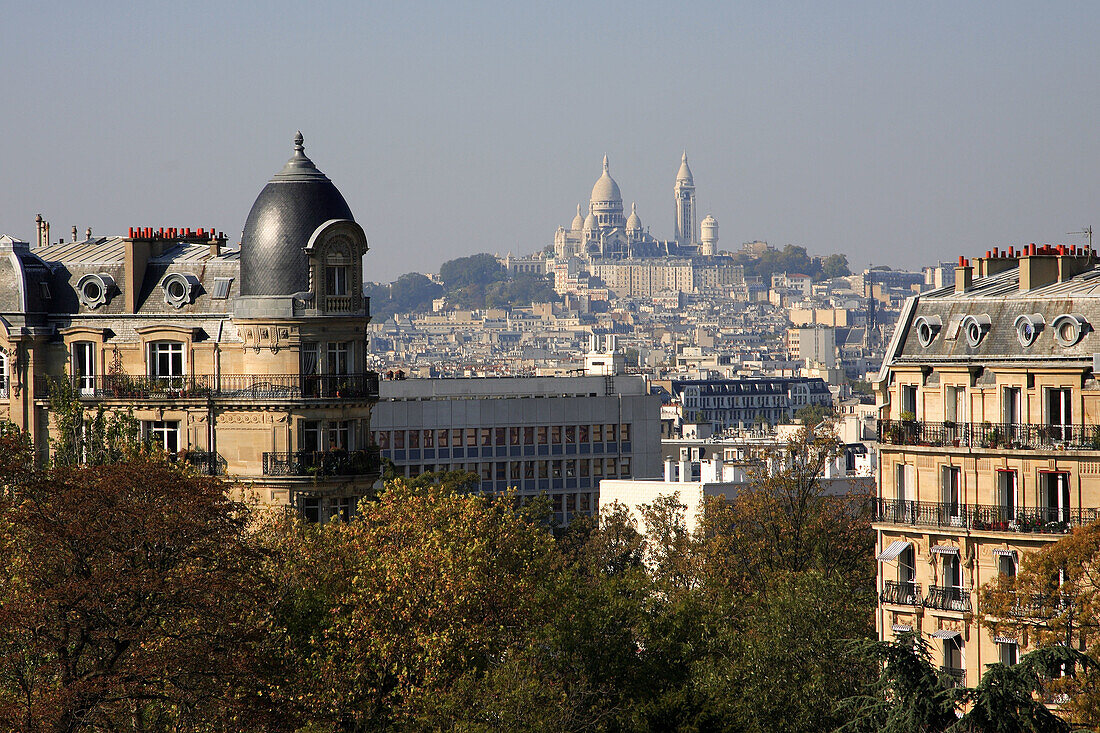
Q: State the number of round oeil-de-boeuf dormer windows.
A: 6